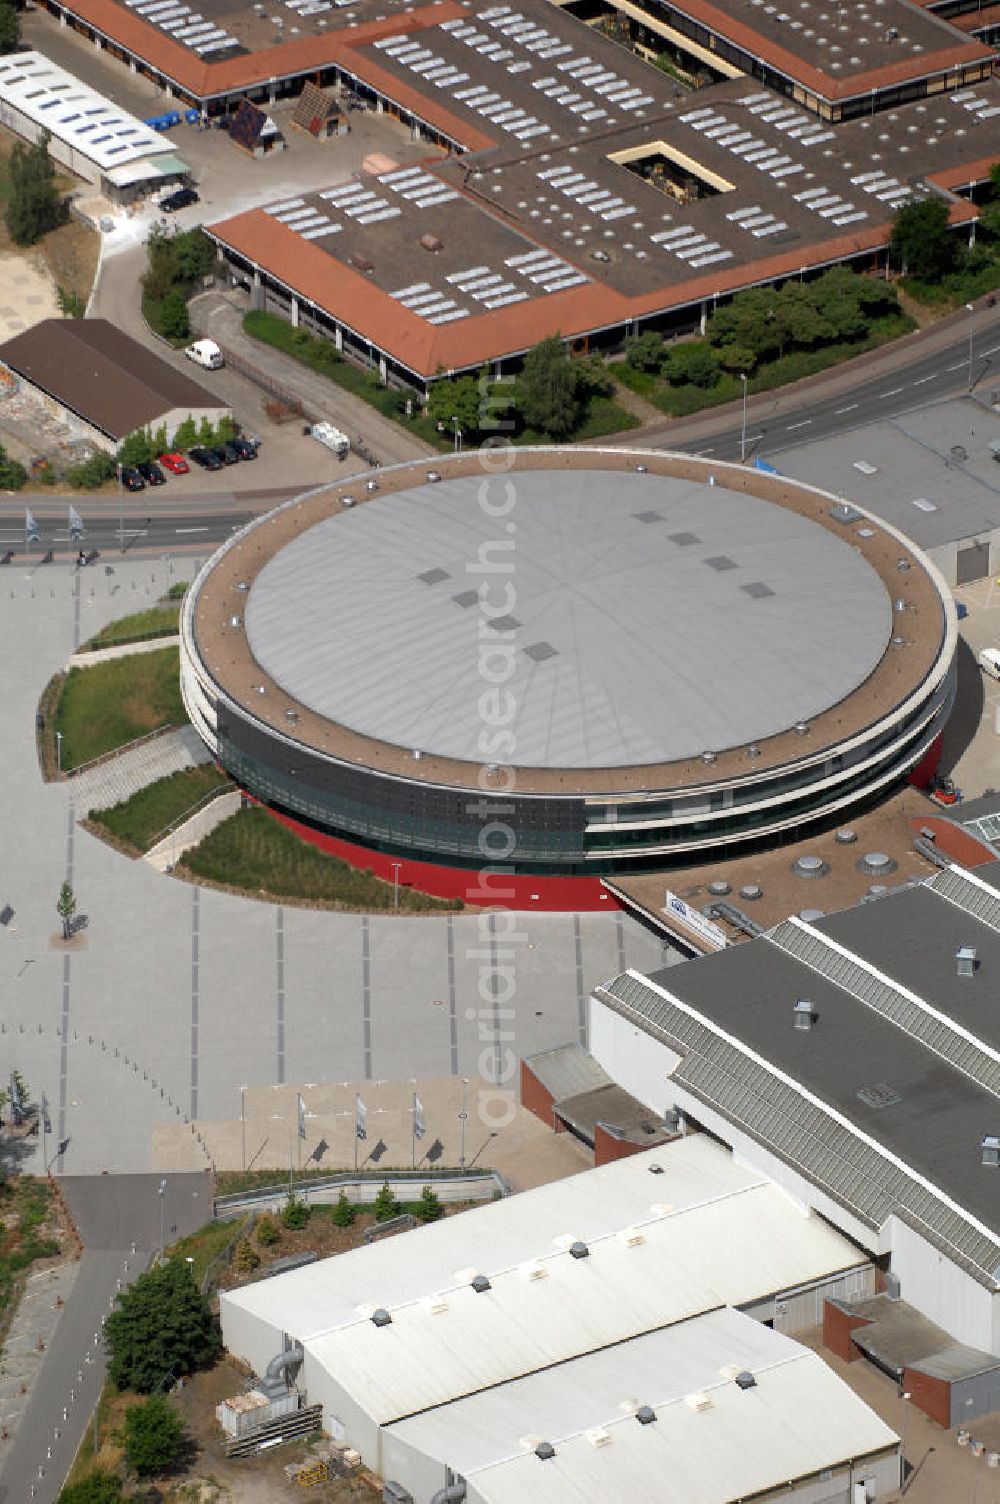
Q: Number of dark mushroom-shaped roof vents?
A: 6